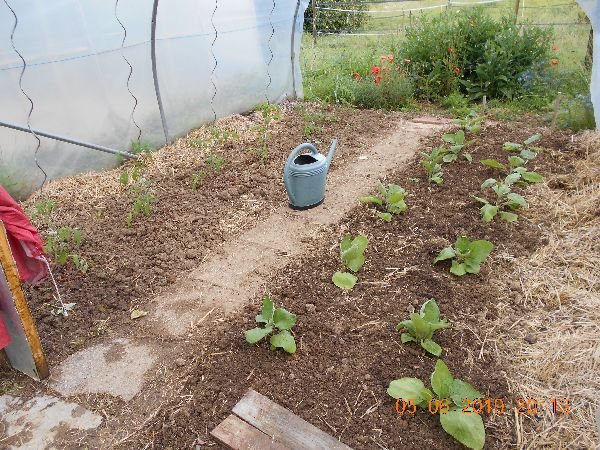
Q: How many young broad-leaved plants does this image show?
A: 12